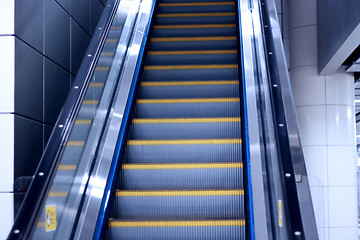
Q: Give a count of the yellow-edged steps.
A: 13